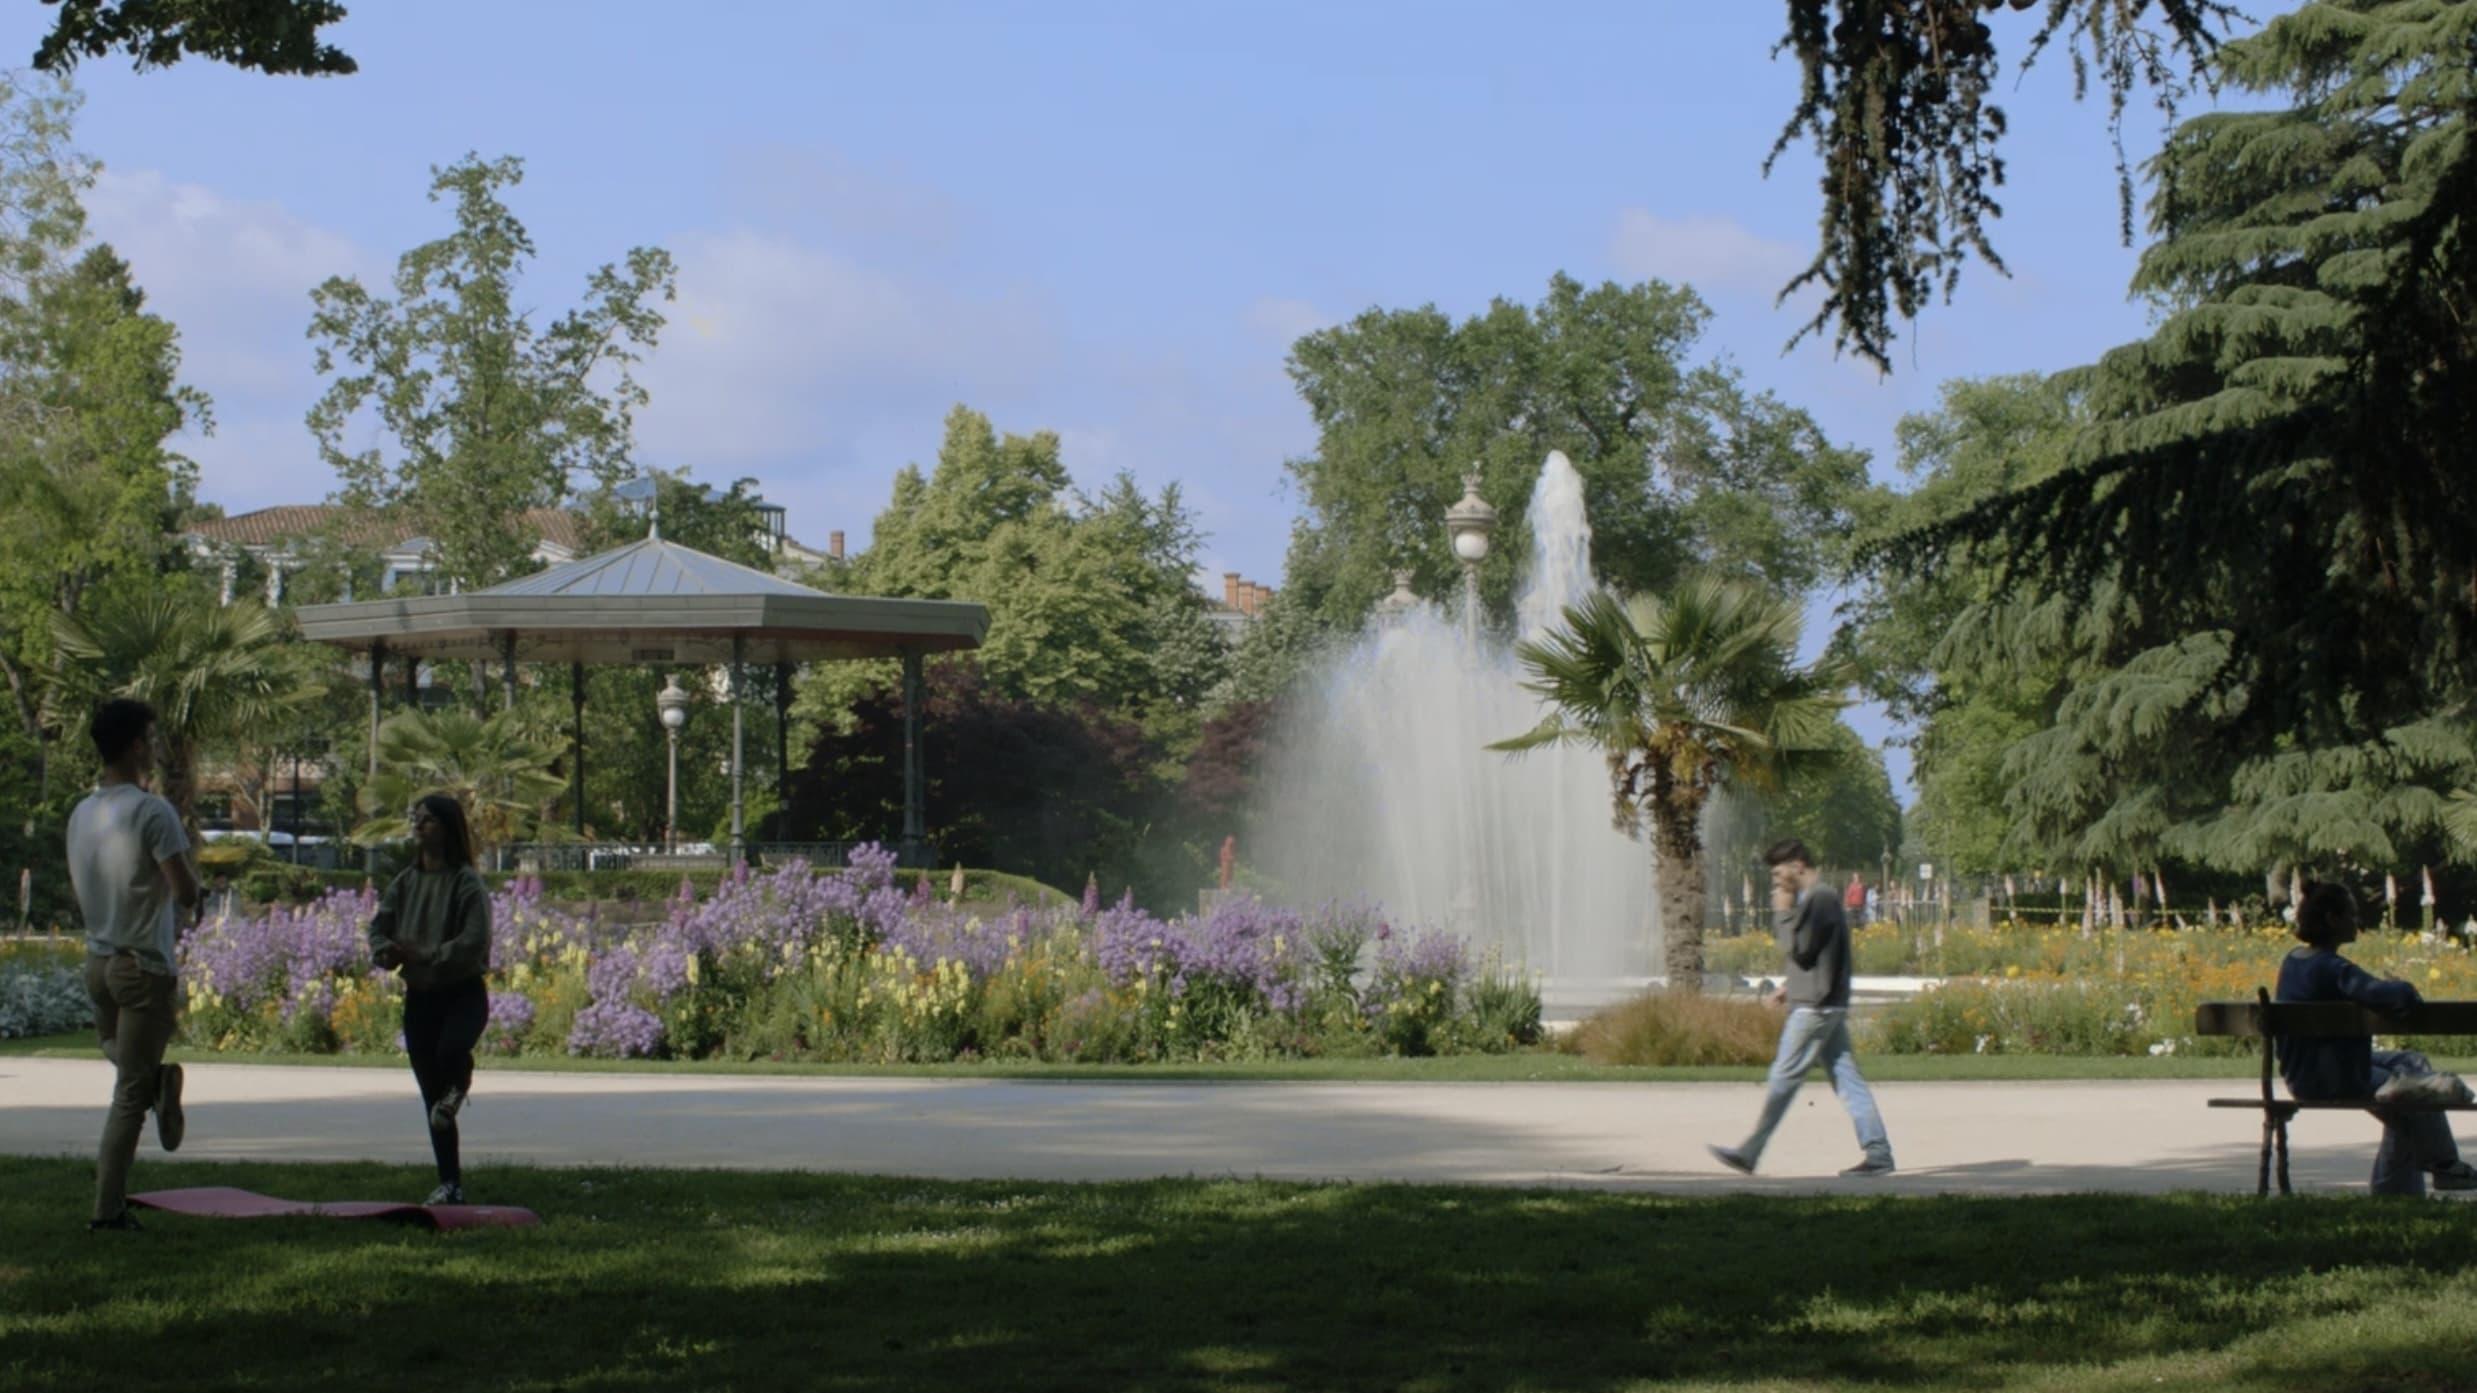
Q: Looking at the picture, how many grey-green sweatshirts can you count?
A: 1